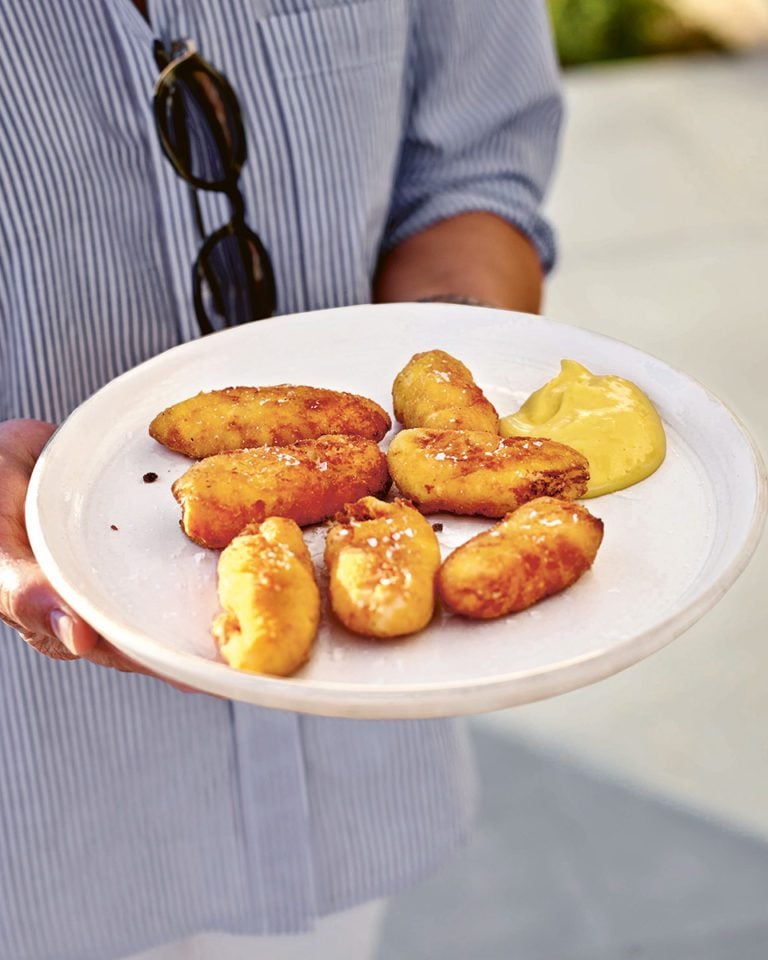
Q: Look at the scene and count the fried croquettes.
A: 7